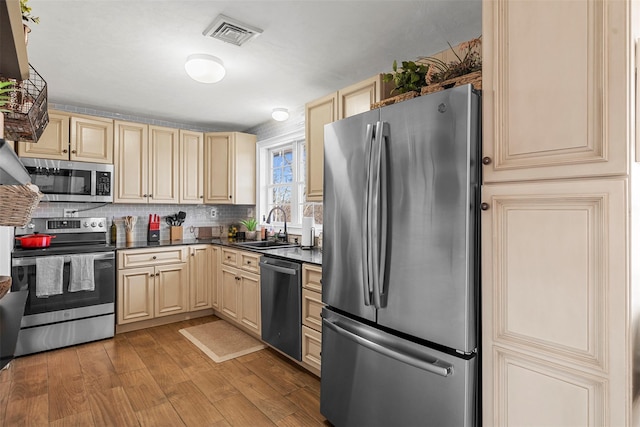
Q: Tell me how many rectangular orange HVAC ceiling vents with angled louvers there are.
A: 0